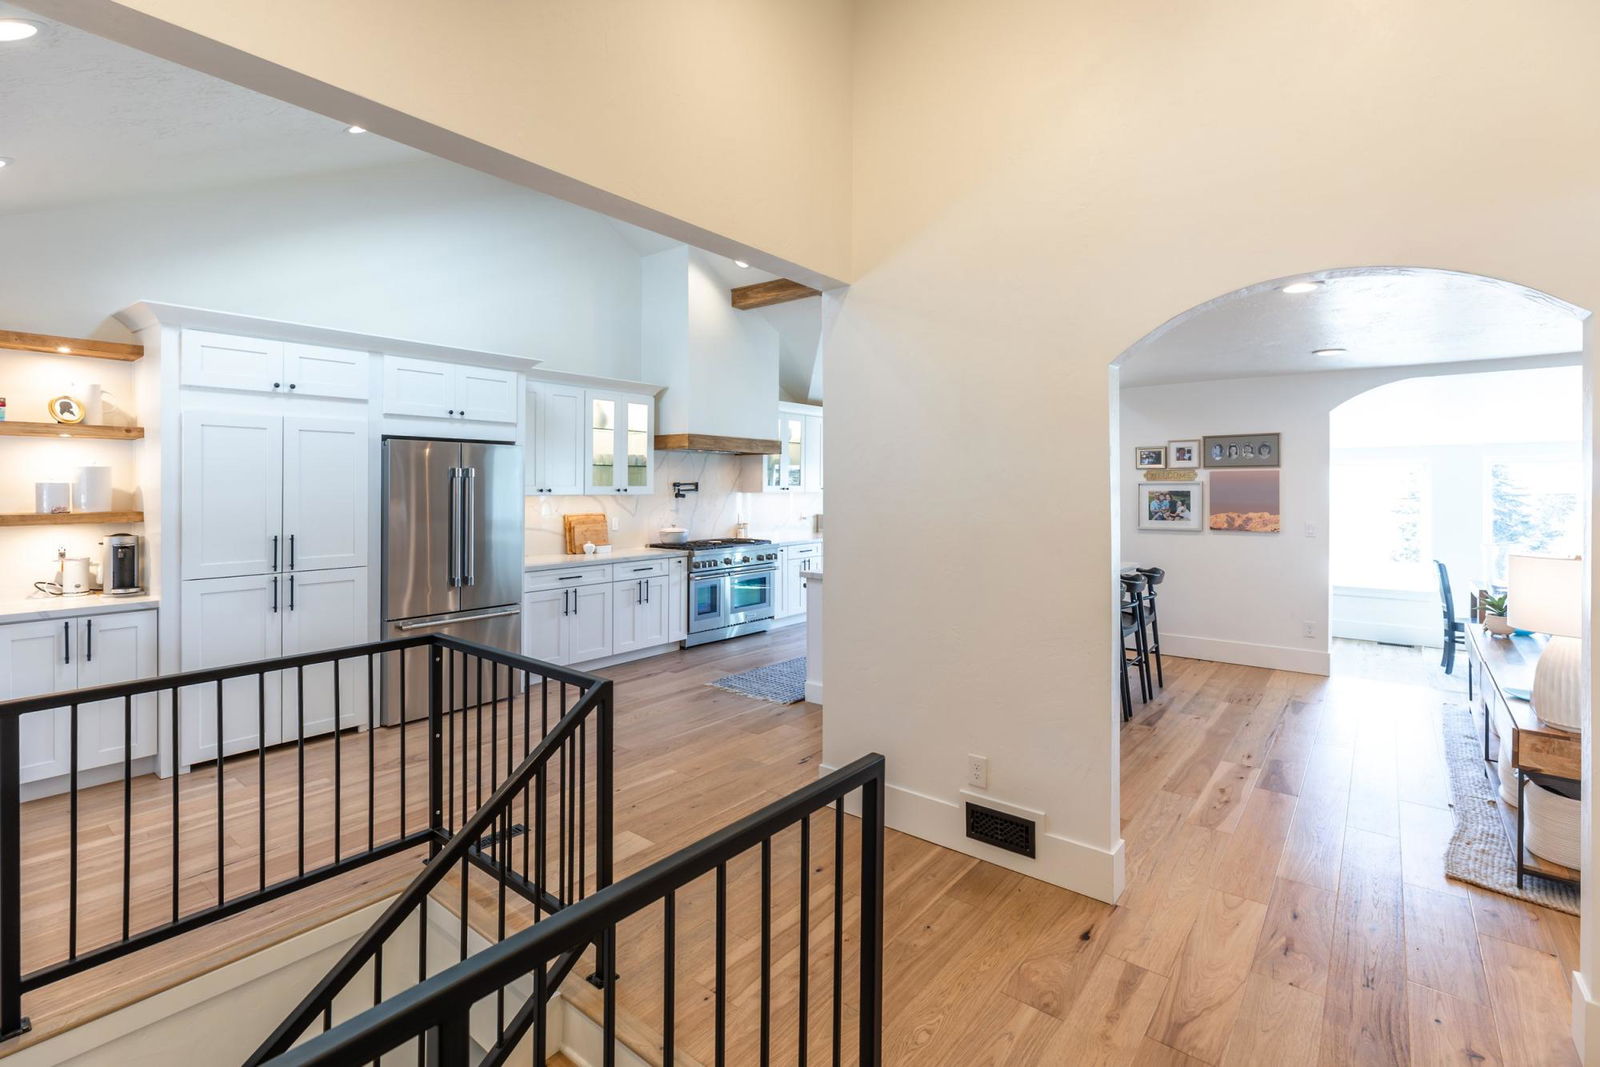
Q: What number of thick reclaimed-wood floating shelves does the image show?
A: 3